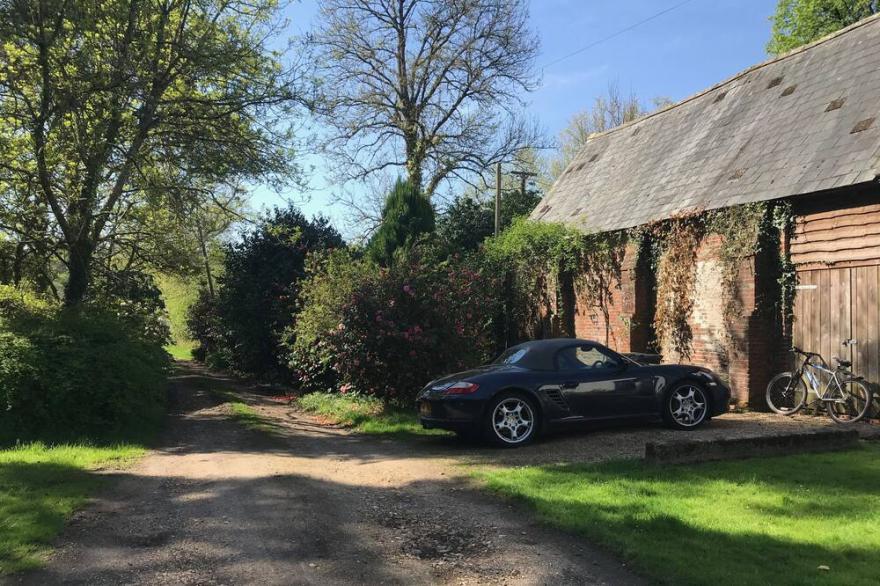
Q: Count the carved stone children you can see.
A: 0